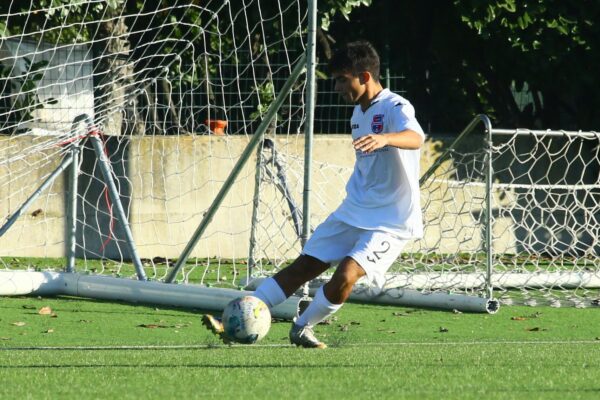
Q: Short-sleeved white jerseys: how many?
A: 1